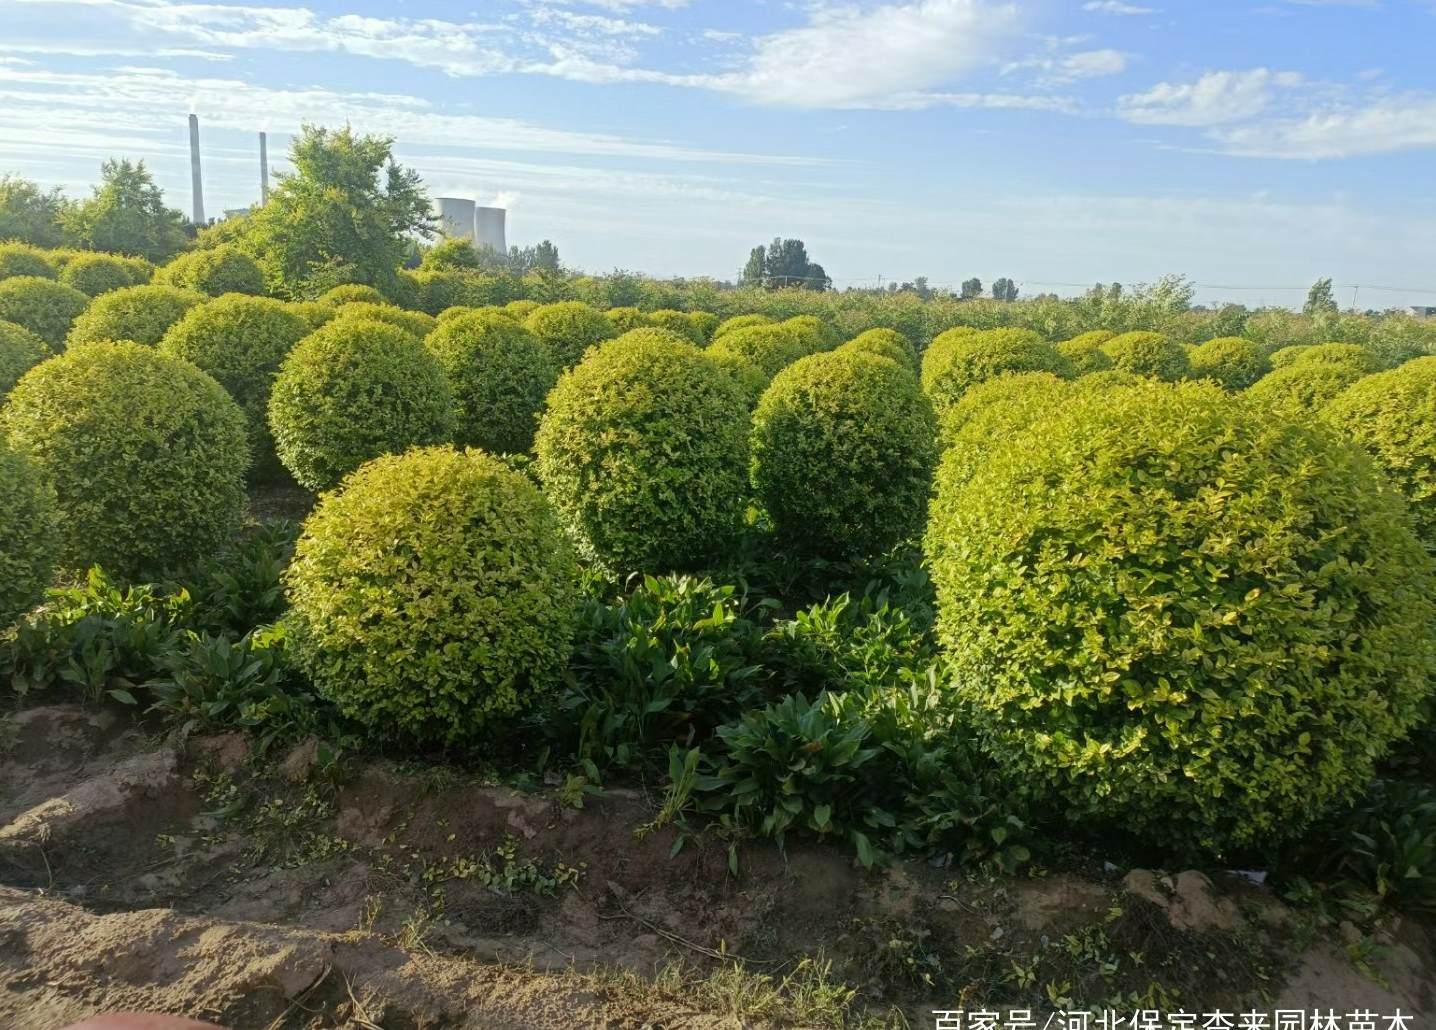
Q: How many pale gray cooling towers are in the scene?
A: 2